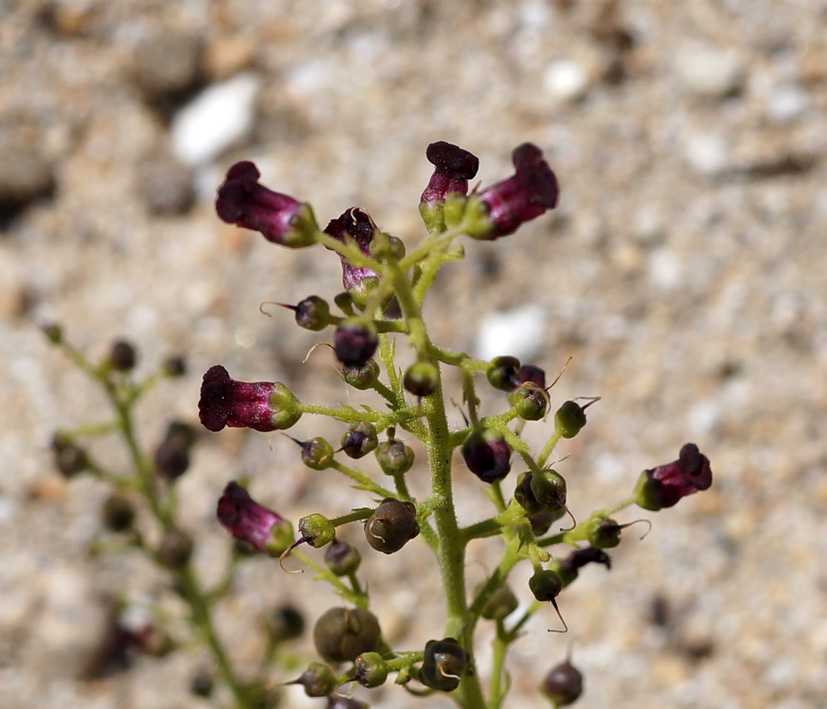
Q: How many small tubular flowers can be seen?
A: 7